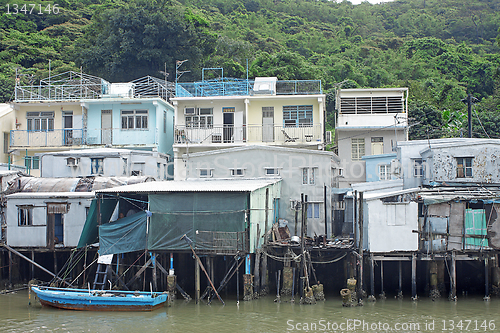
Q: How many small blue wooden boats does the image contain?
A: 1